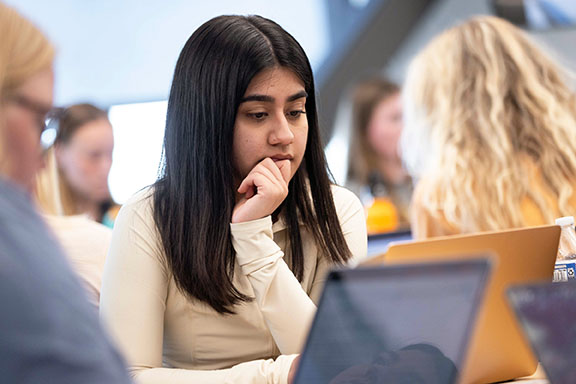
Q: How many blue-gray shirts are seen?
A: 1